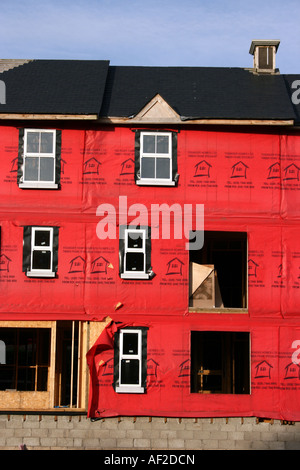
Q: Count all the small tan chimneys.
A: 1